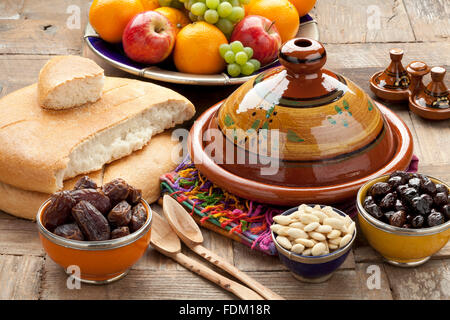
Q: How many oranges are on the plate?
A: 6